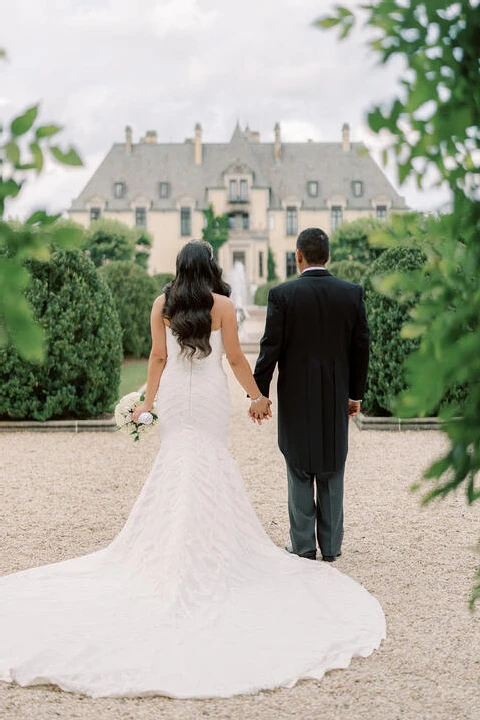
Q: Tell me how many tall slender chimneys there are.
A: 4